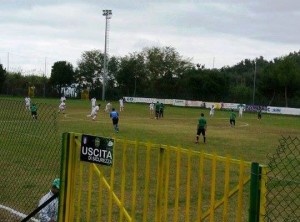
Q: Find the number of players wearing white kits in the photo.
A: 10